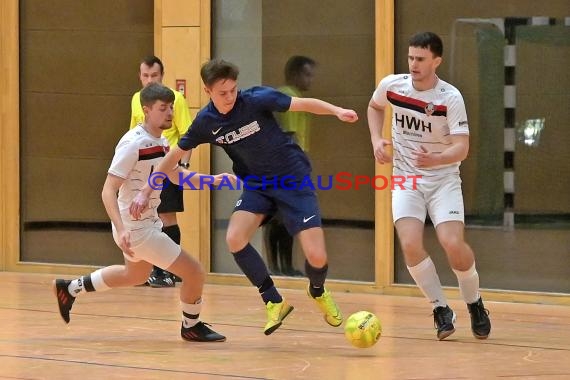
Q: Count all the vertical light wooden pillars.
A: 3